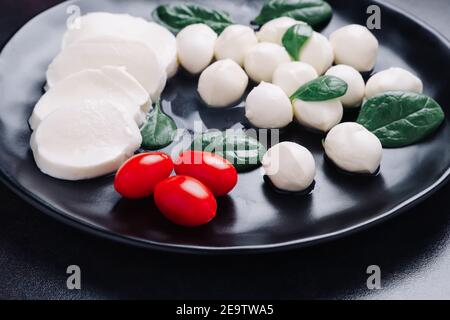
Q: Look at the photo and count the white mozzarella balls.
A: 14